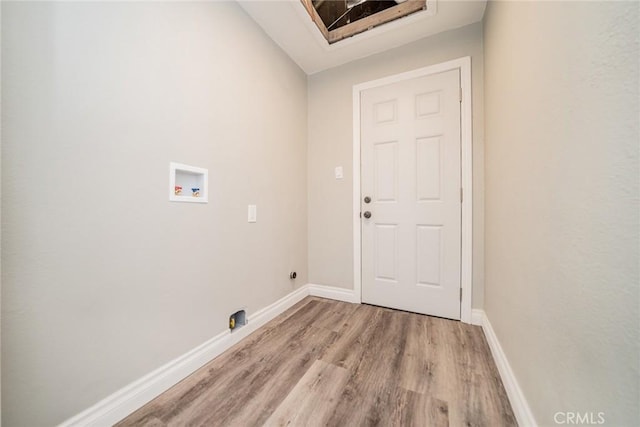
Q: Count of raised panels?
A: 6